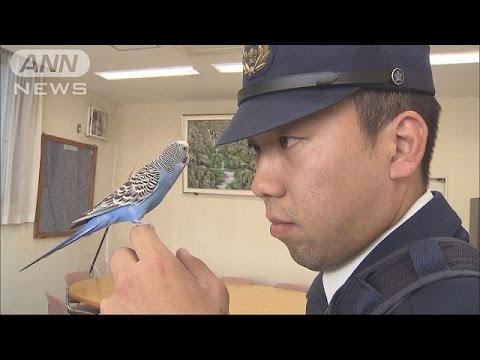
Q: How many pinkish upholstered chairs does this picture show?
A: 4